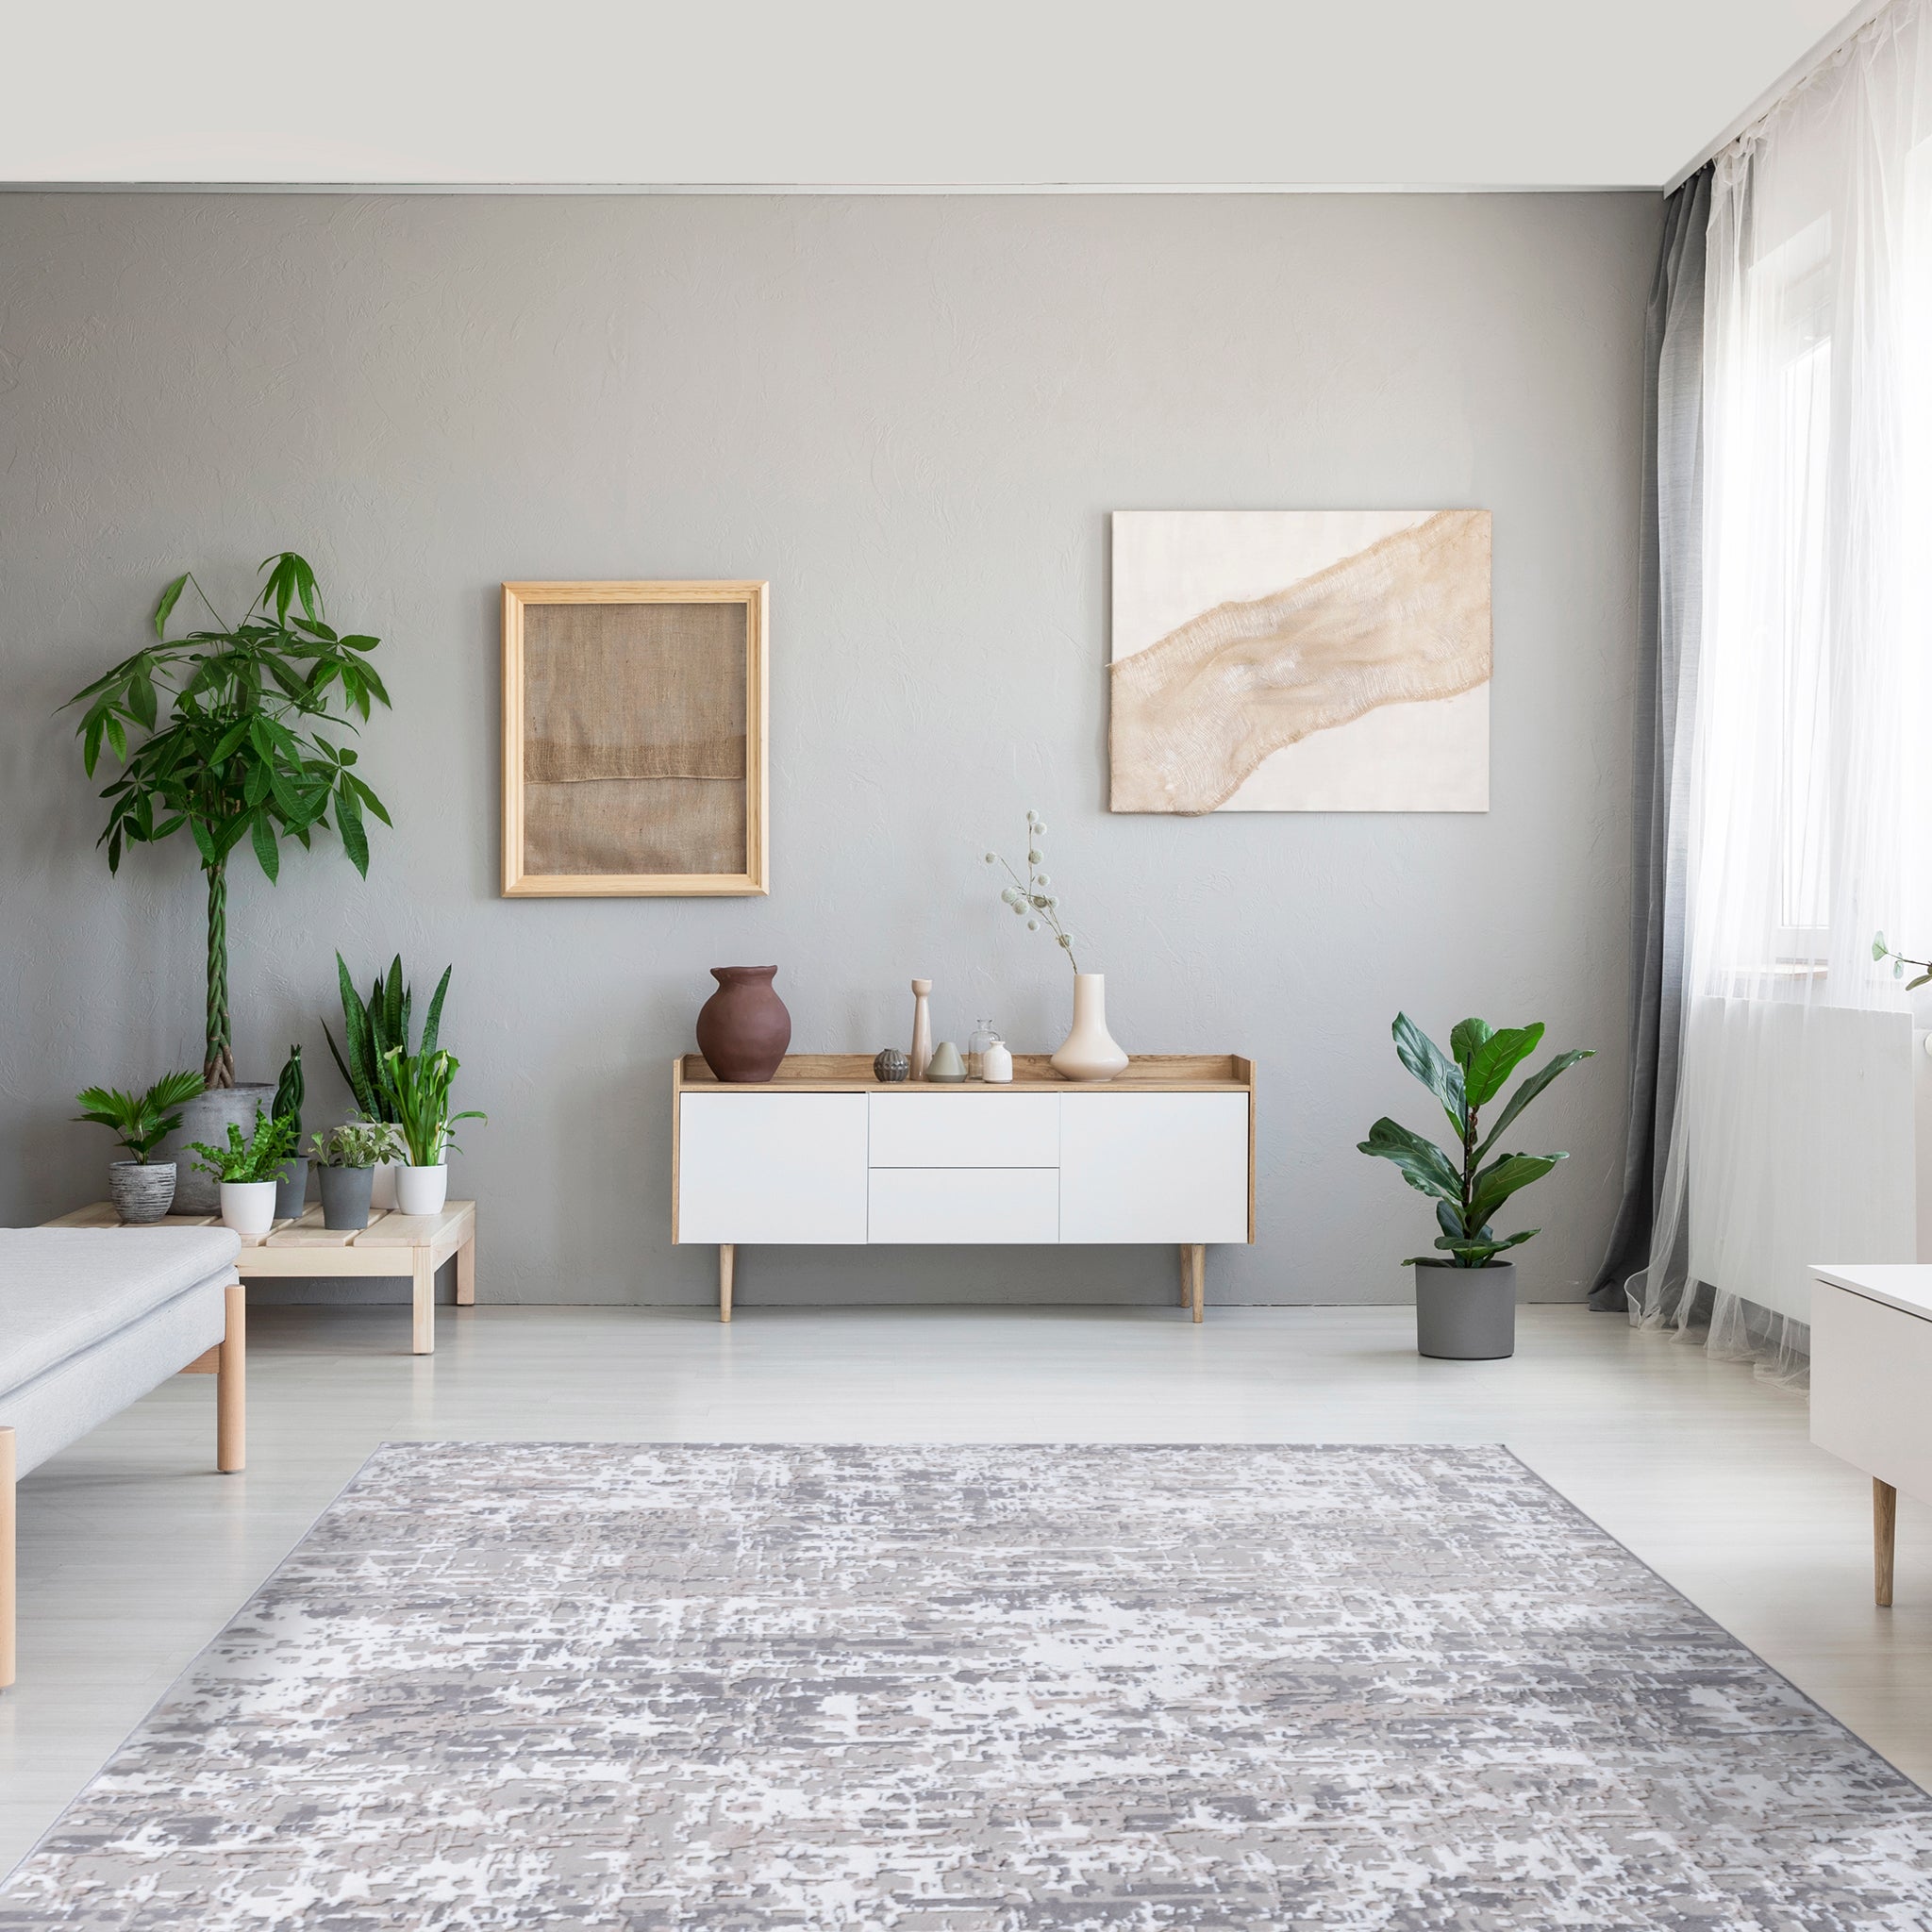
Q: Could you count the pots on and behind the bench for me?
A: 7